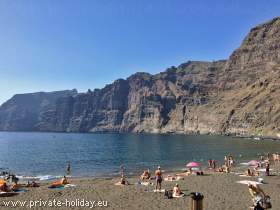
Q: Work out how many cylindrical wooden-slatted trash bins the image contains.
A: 1